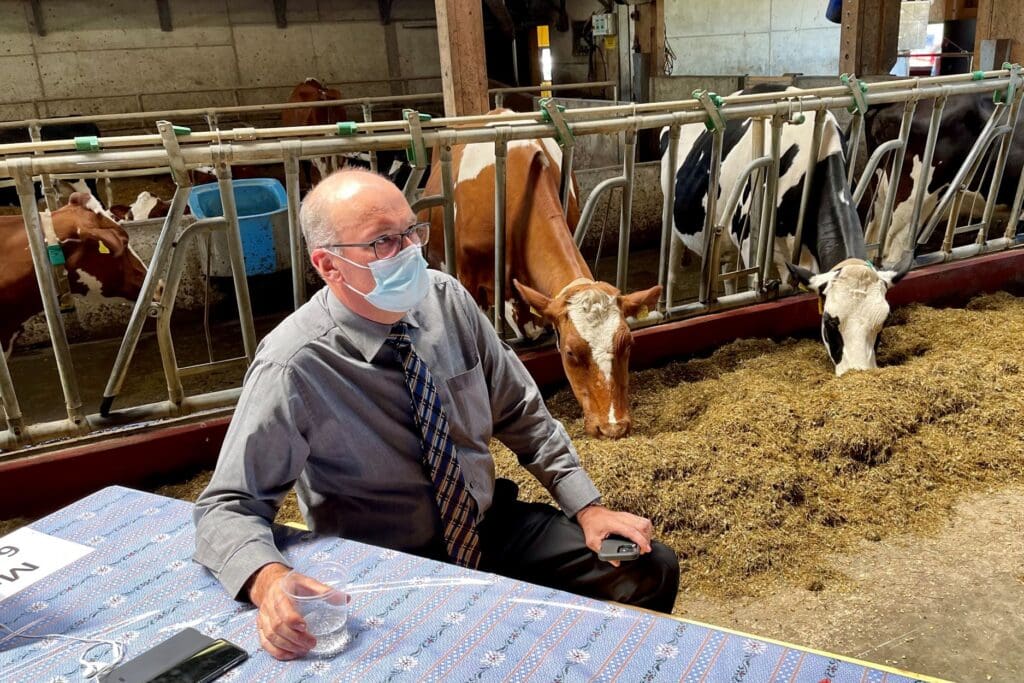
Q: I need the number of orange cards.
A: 0